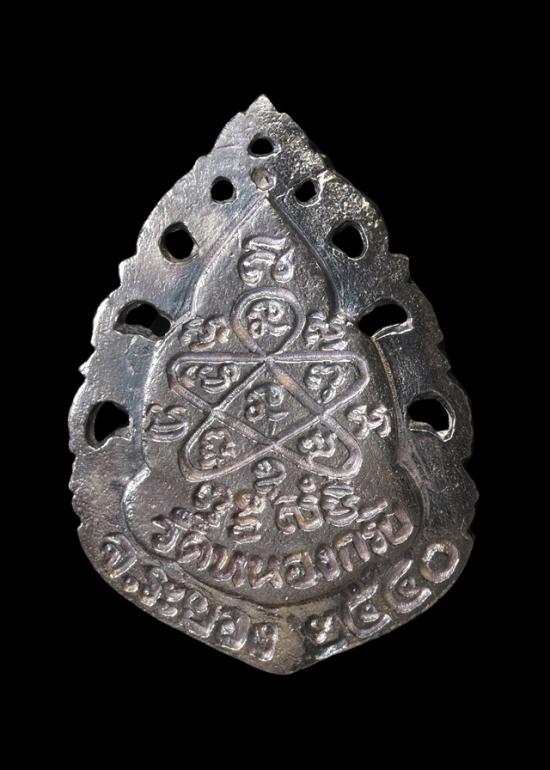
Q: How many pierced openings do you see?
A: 9